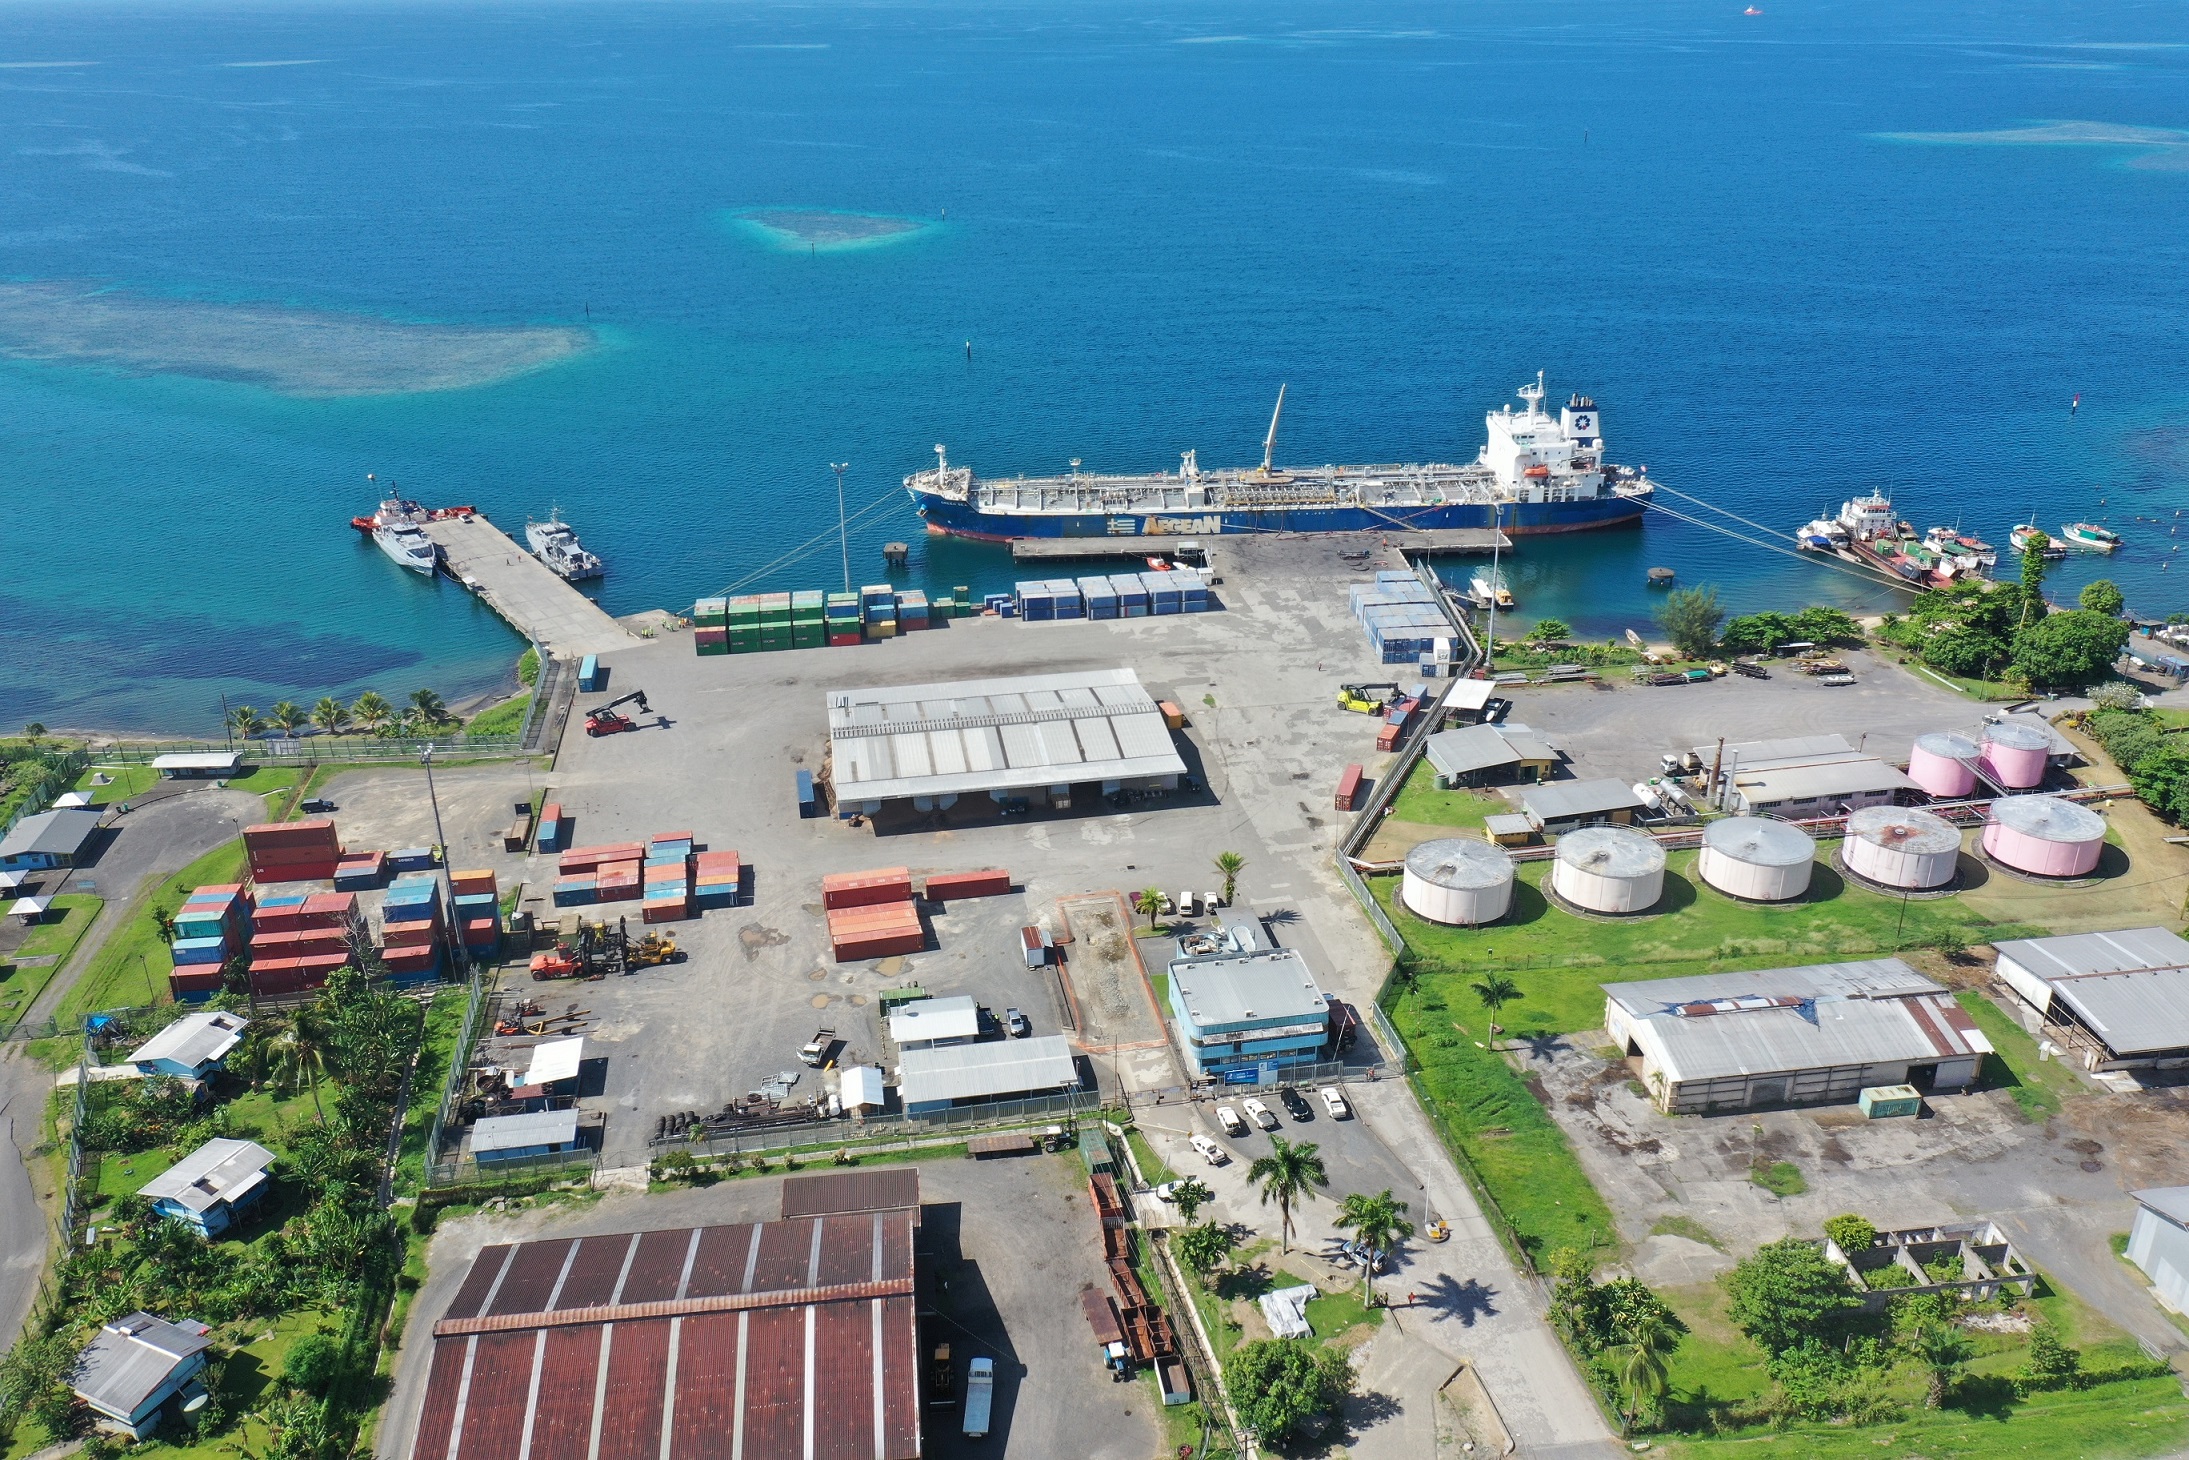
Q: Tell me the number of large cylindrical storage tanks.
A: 7